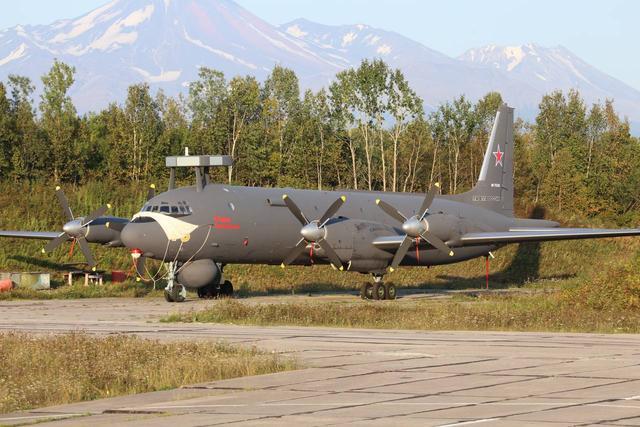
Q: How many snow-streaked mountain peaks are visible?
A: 3